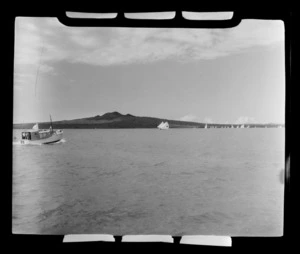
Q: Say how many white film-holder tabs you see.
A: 6